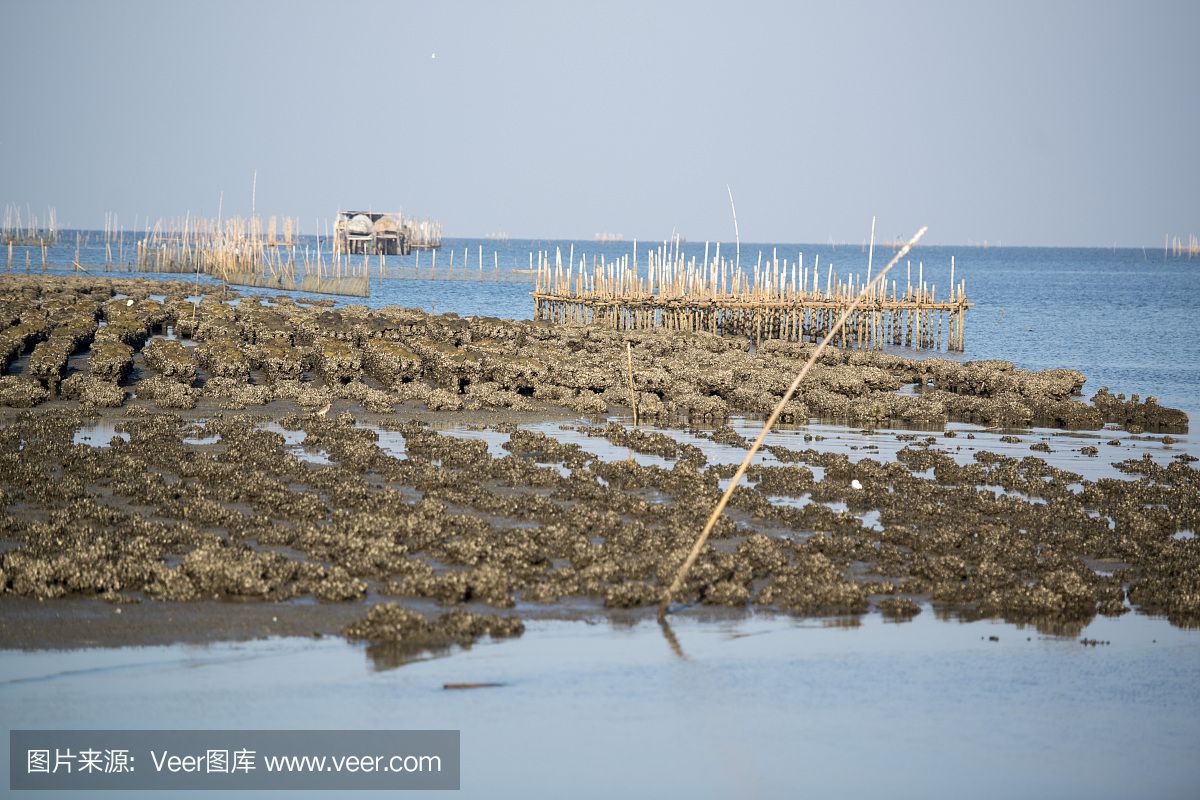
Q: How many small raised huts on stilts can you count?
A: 1